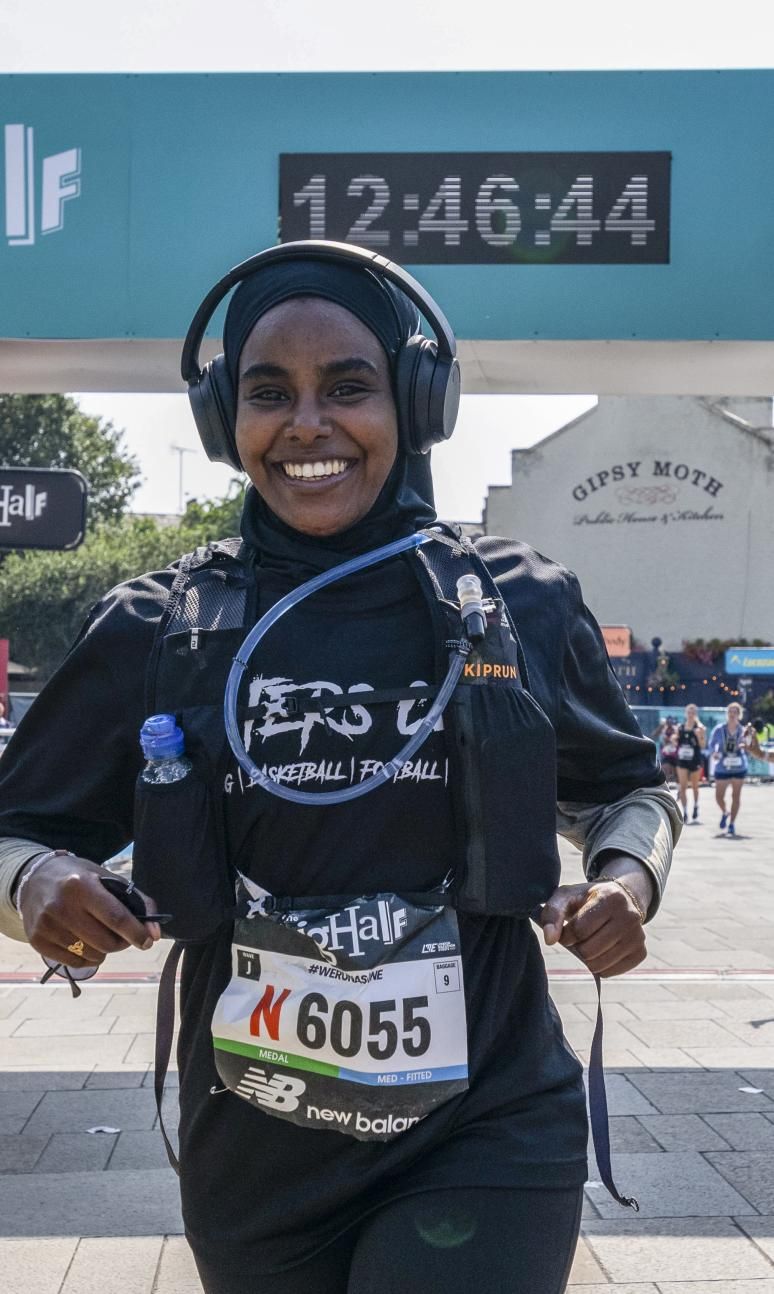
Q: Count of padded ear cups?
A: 2